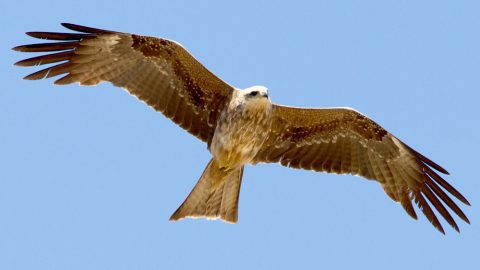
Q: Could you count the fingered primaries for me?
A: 12